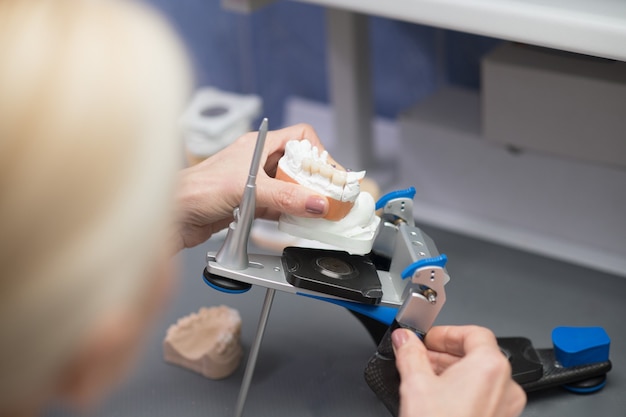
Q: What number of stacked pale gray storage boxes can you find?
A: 2